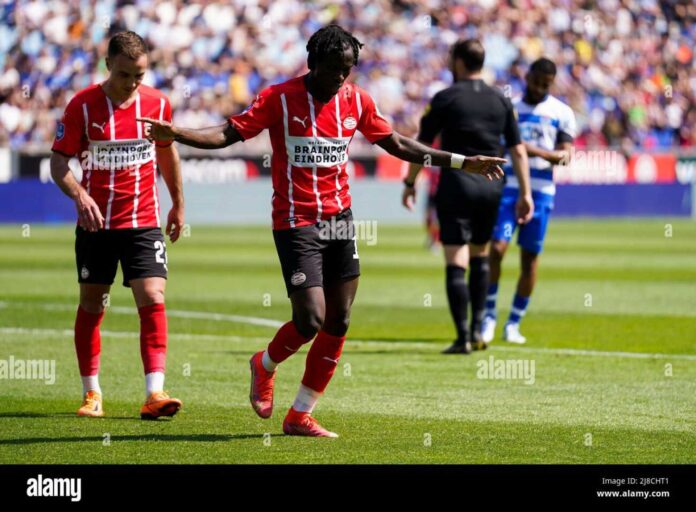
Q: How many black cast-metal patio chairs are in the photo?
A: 0